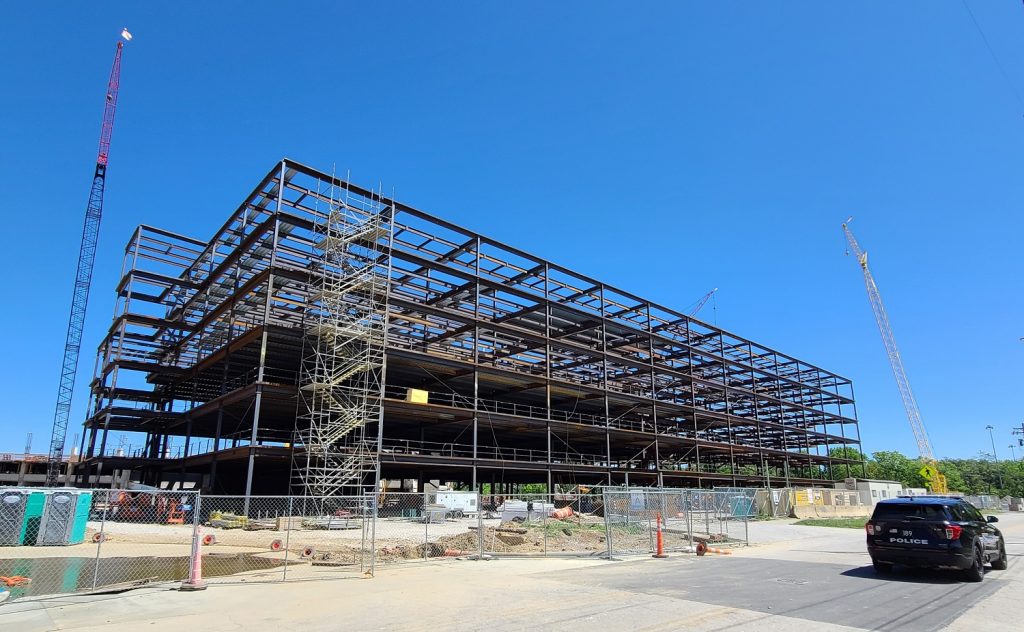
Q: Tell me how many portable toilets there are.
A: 2